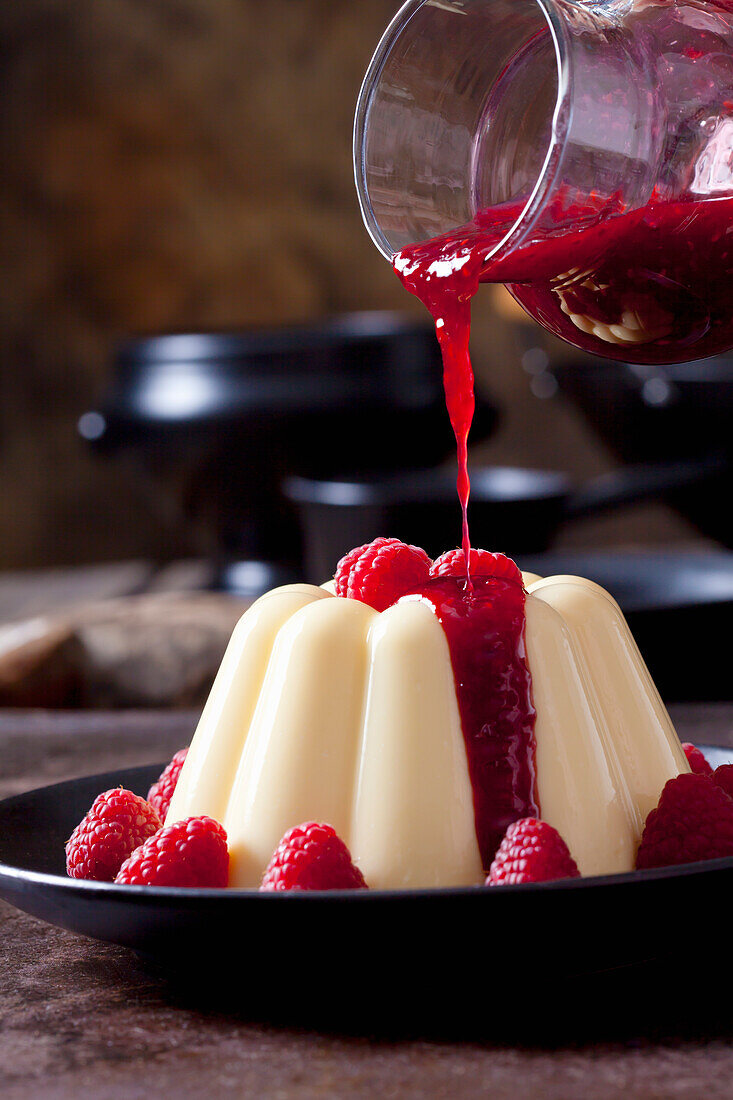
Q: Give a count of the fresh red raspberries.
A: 10